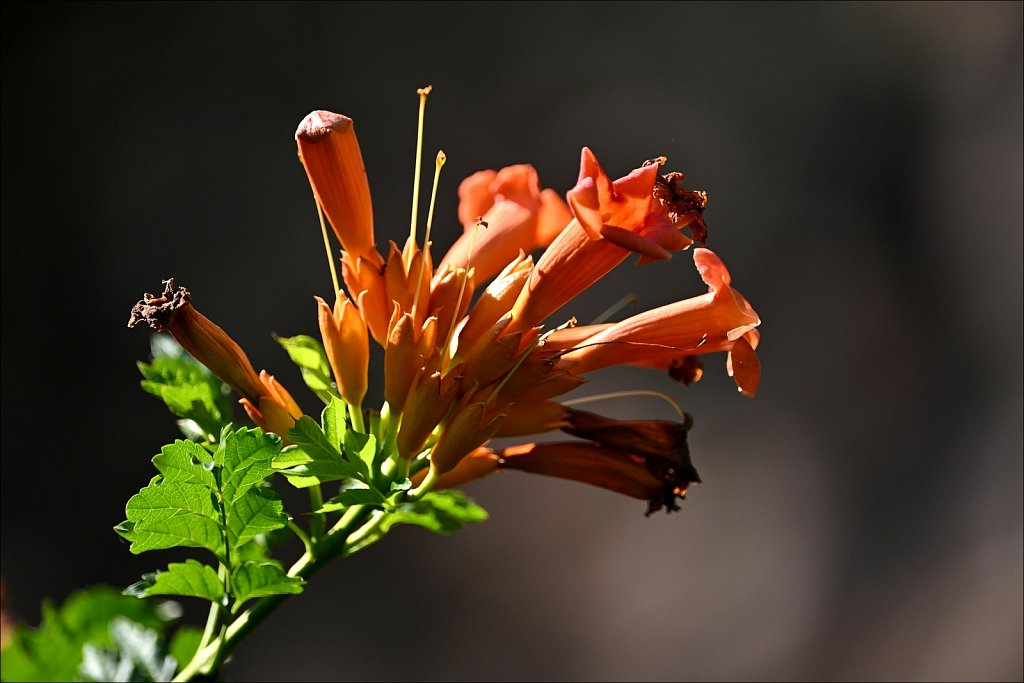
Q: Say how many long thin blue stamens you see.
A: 0